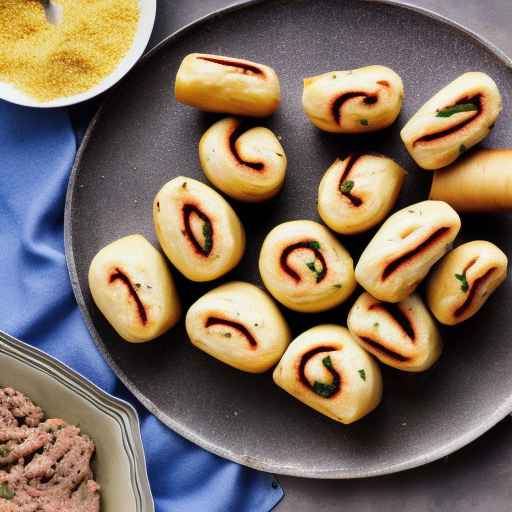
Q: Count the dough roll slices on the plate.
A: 13